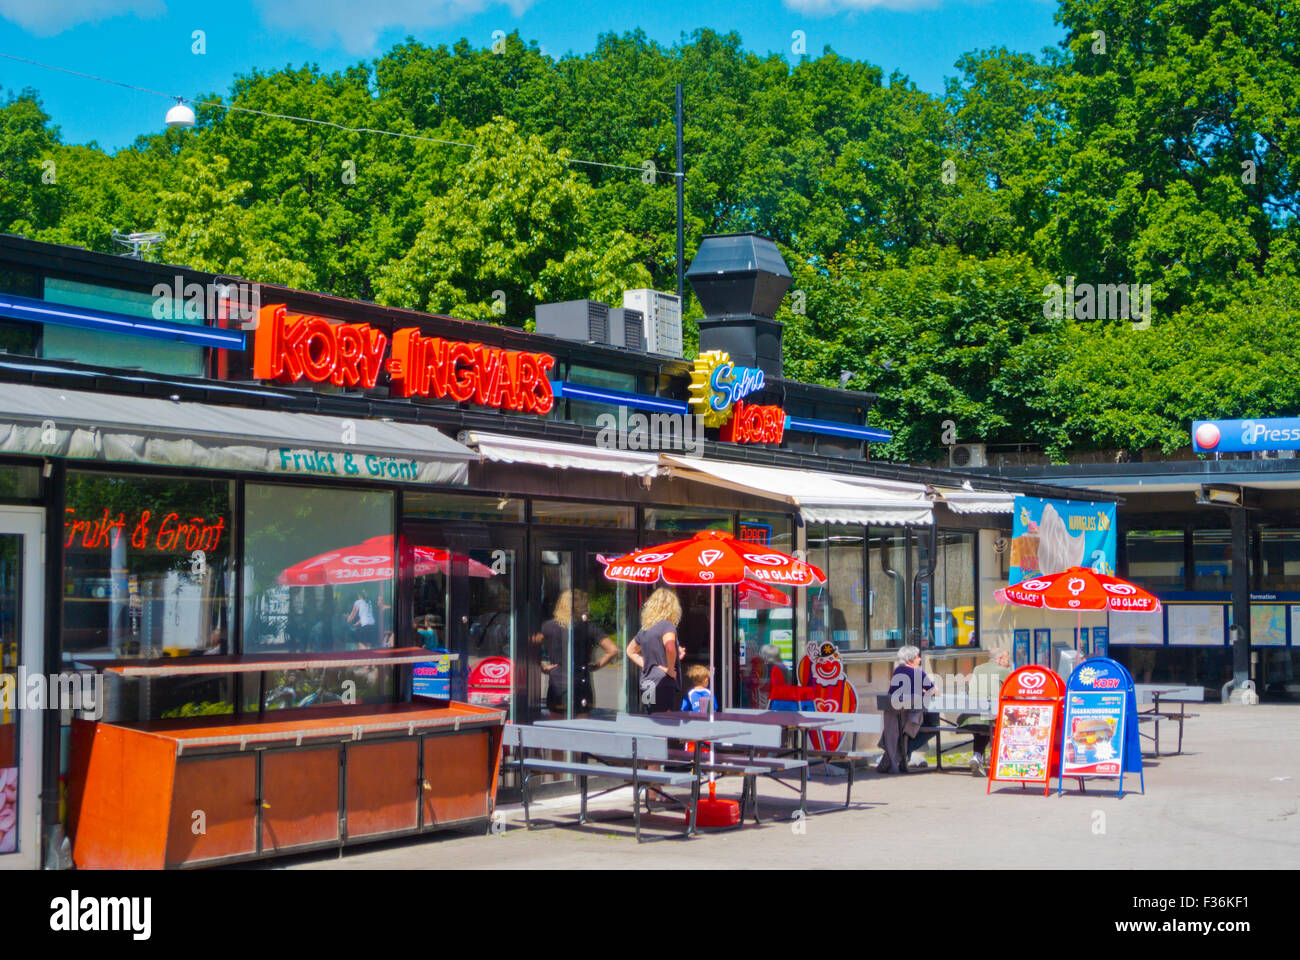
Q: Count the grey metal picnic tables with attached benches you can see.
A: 4